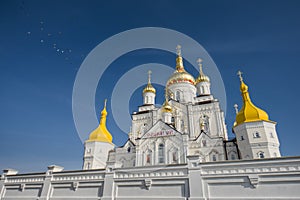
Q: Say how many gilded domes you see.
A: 6